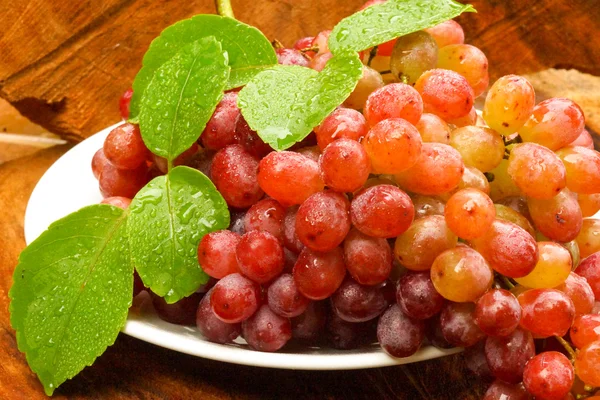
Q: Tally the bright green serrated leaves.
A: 6